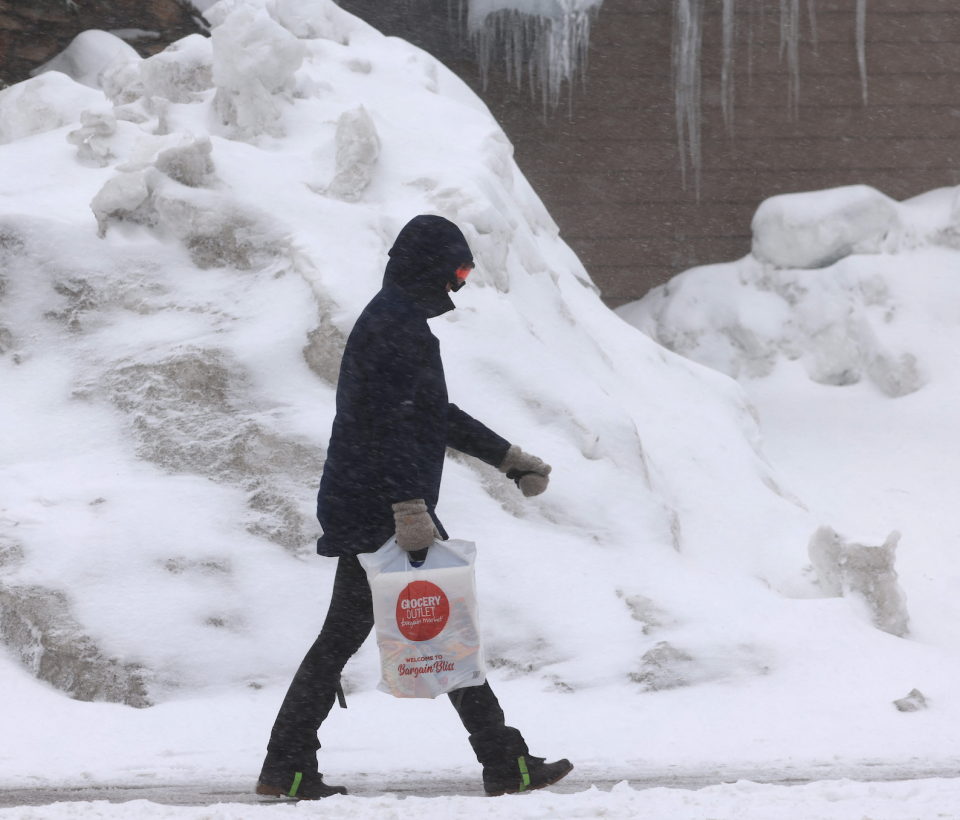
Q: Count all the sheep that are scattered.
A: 0